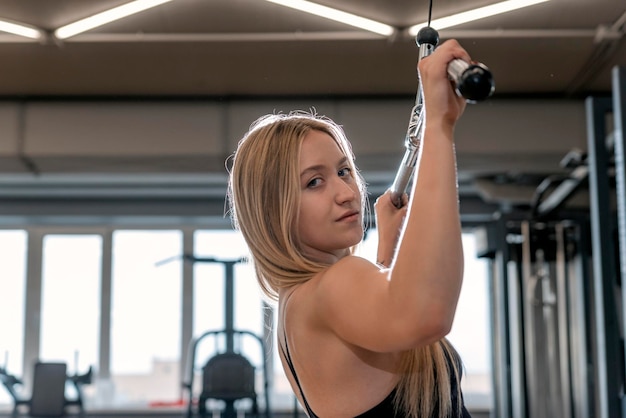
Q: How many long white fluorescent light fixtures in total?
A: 4